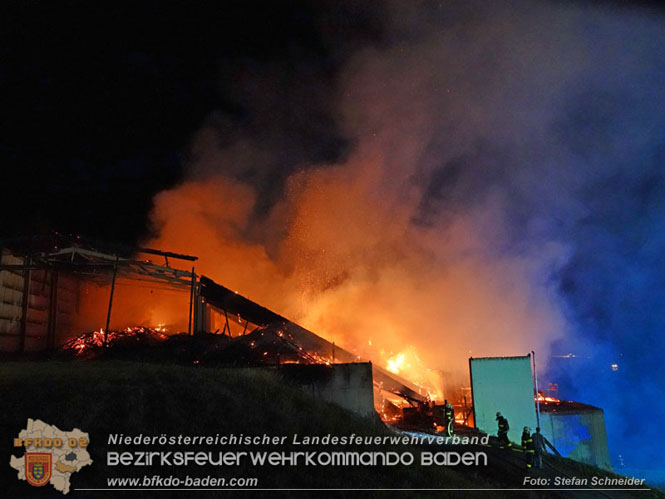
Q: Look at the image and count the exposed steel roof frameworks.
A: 1